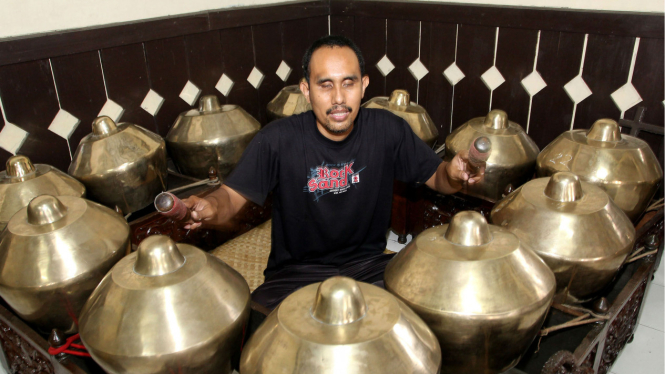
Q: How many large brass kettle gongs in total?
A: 12